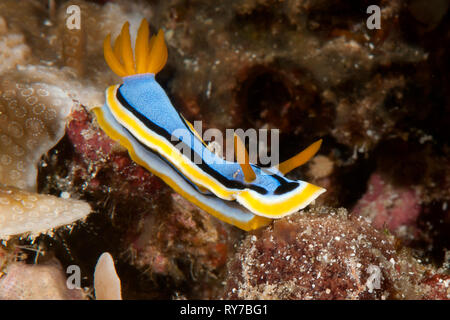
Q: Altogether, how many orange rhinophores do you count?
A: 2